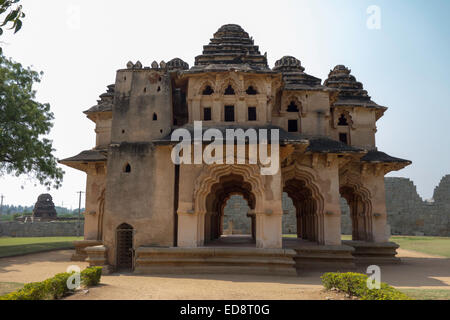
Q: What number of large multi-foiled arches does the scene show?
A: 3